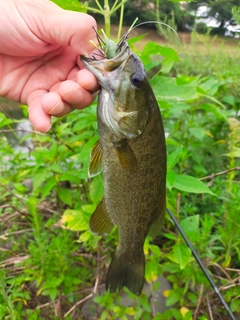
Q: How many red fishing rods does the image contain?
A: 0